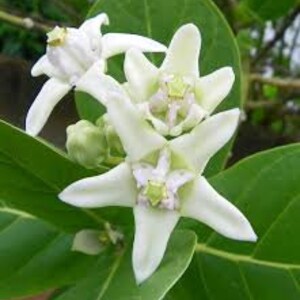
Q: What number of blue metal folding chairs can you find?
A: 0